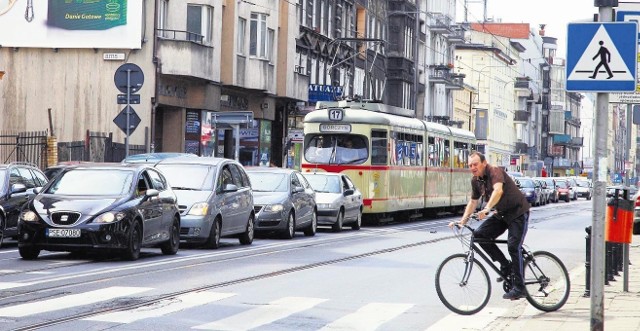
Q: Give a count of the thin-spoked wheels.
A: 2